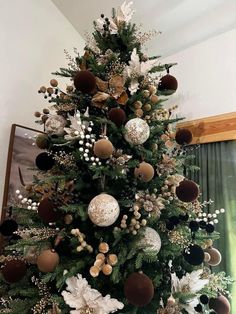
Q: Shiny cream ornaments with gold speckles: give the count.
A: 3